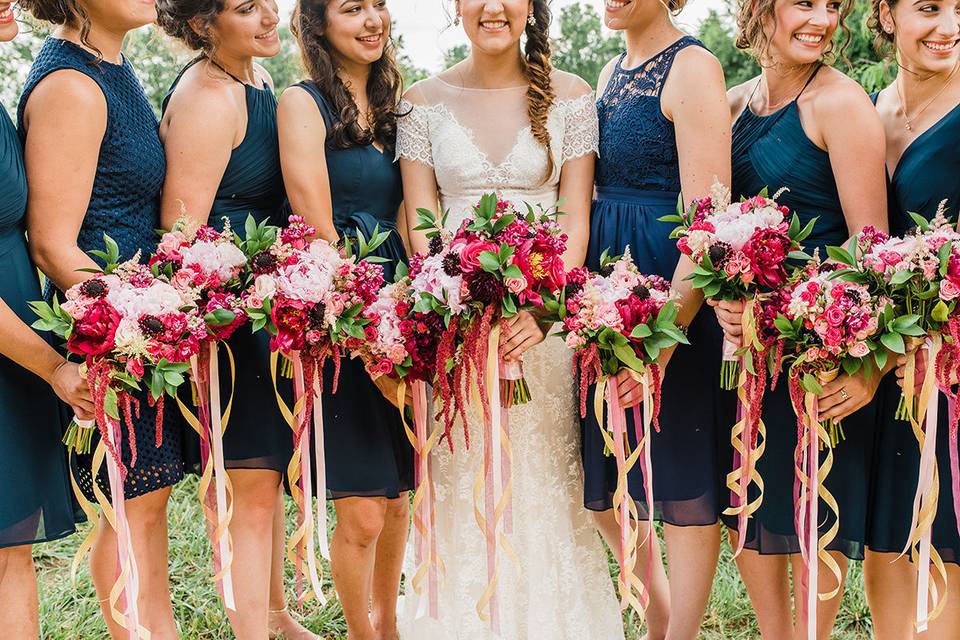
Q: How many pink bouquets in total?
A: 9